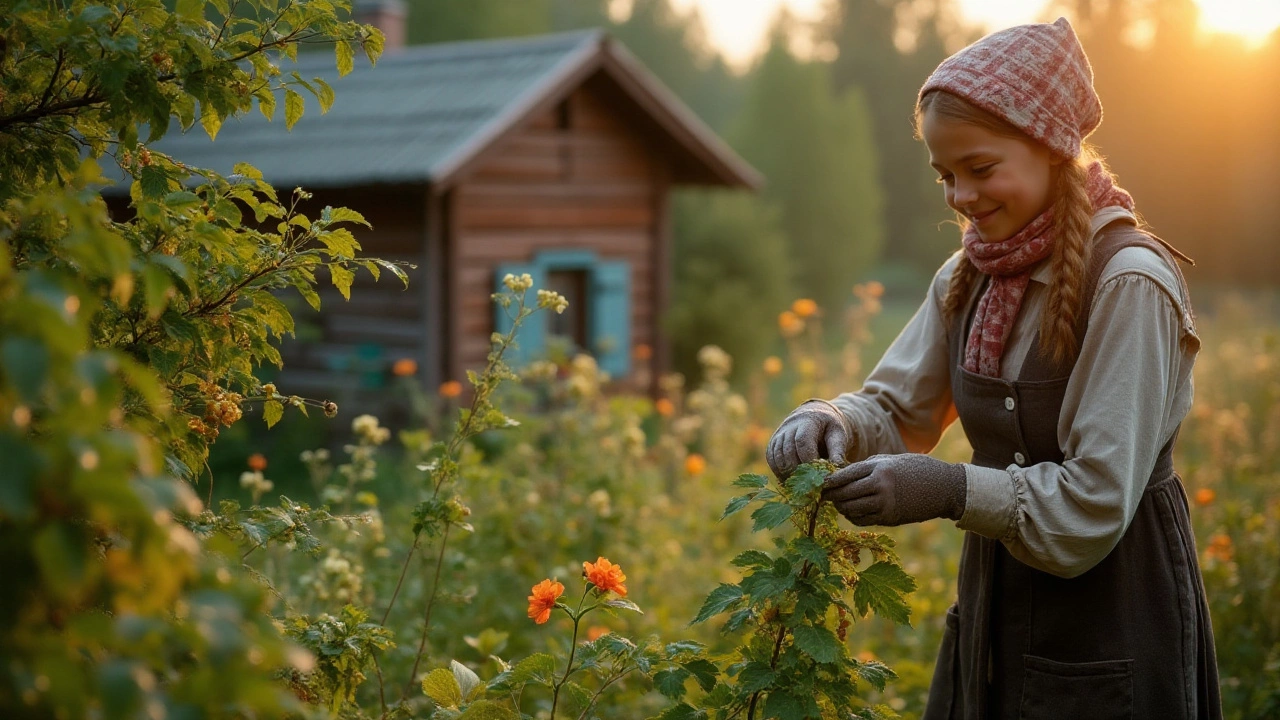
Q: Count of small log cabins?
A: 1